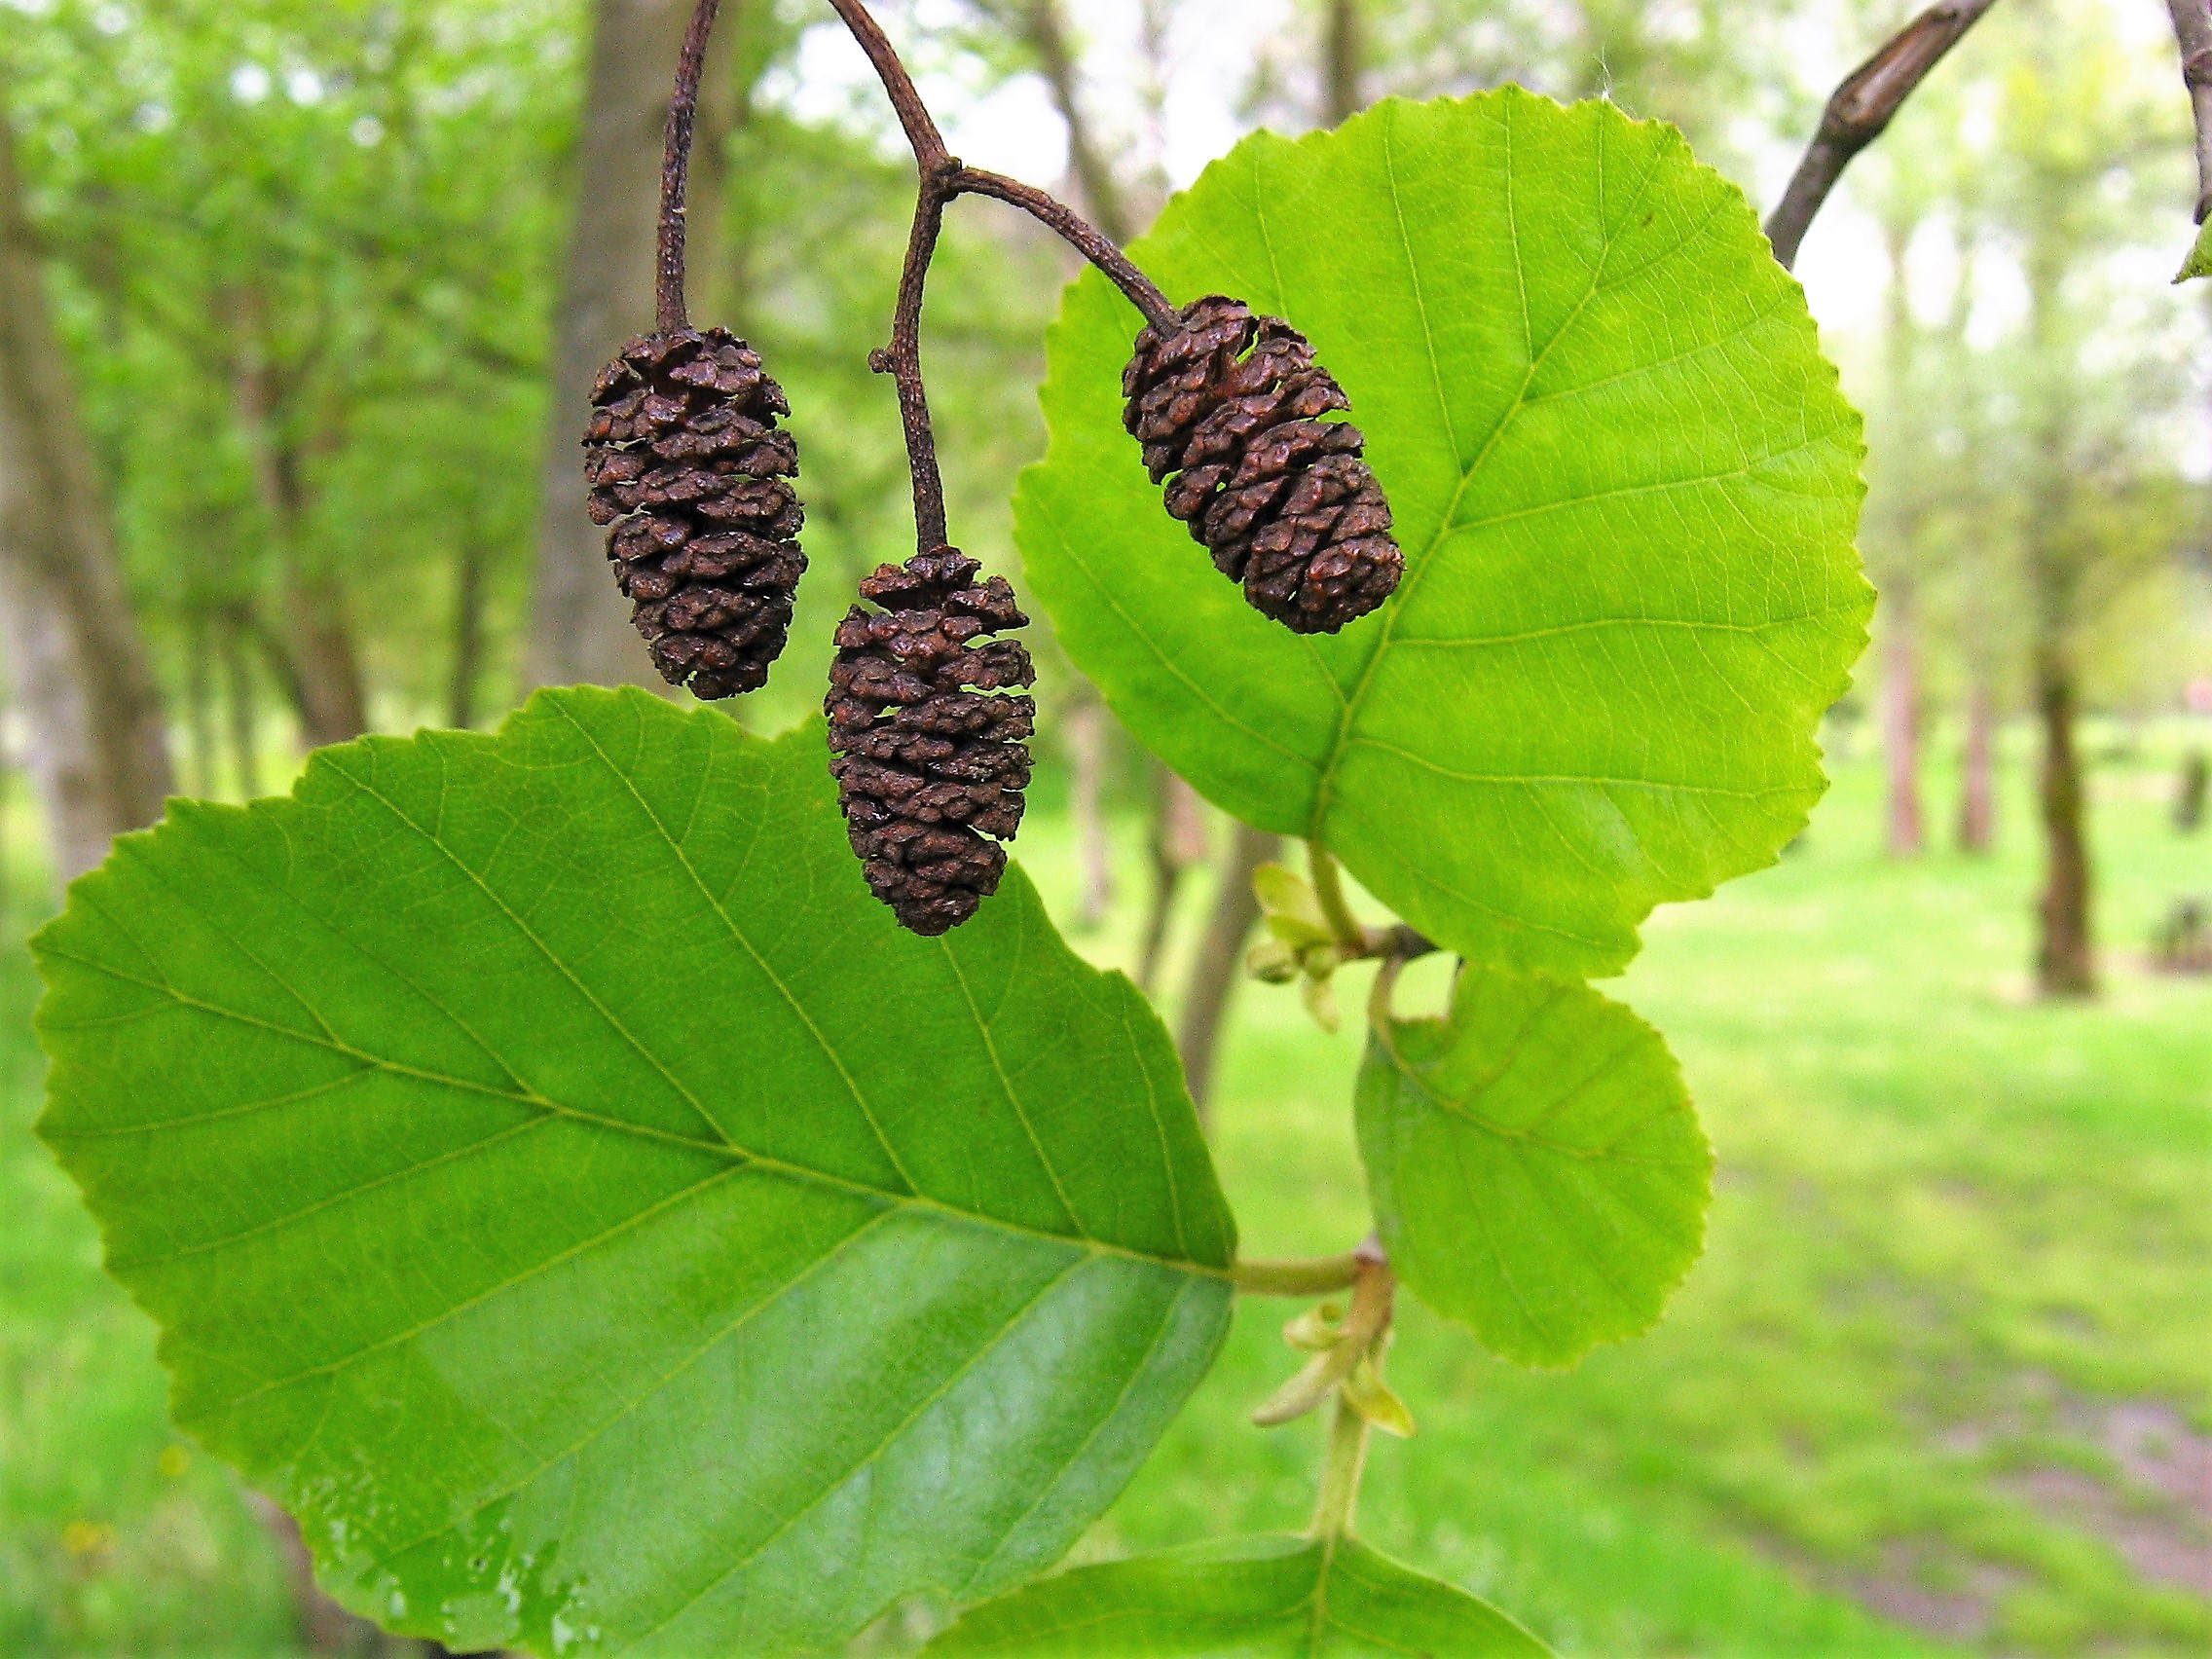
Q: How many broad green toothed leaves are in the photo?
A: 4